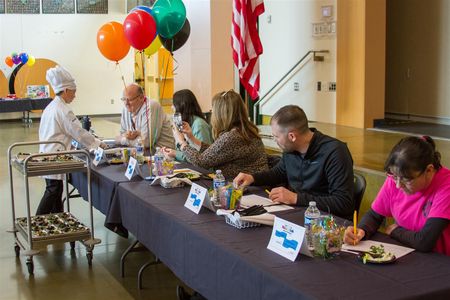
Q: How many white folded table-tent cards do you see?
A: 5